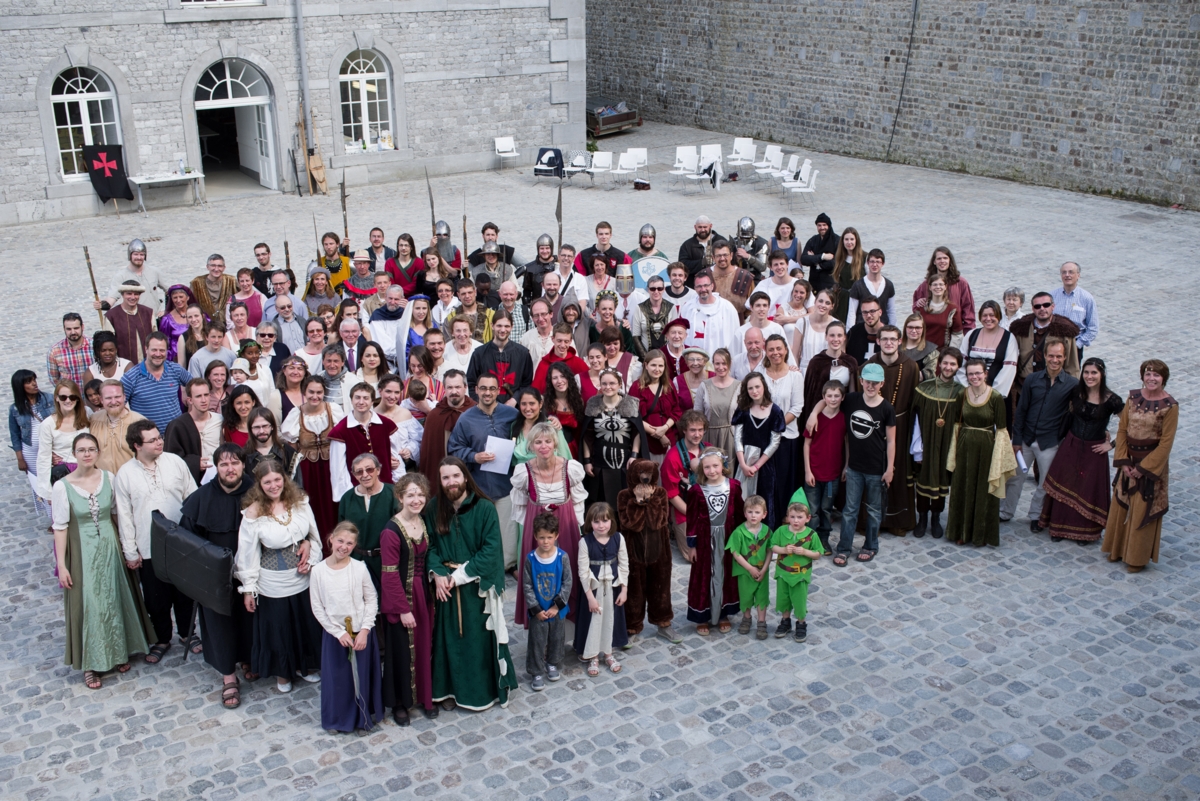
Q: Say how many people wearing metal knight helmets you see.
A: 7